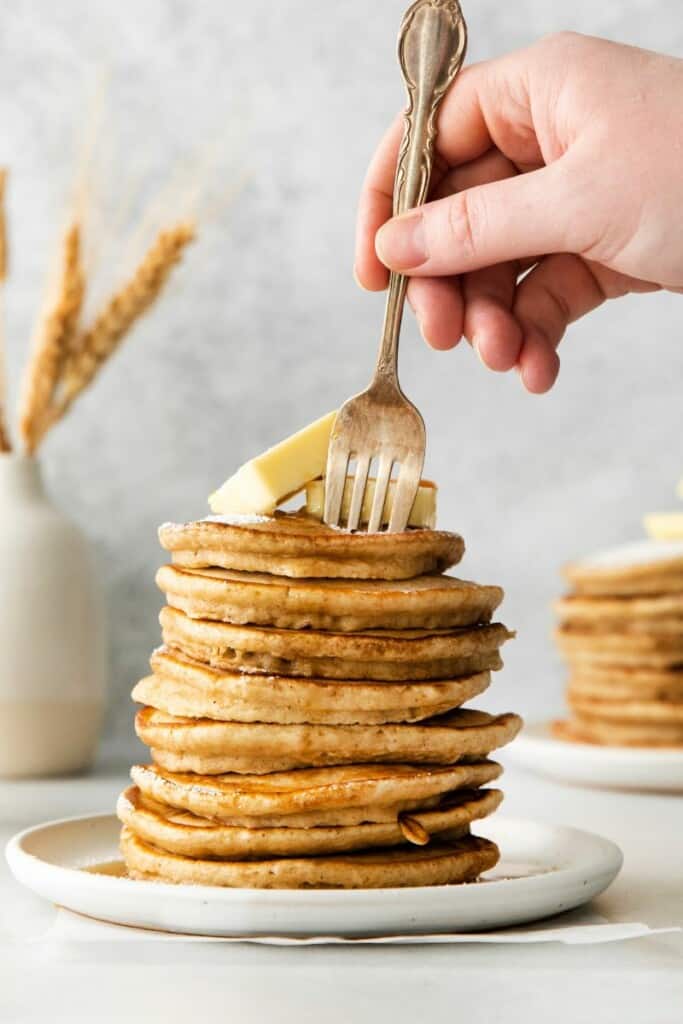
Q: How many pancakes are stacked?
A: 8